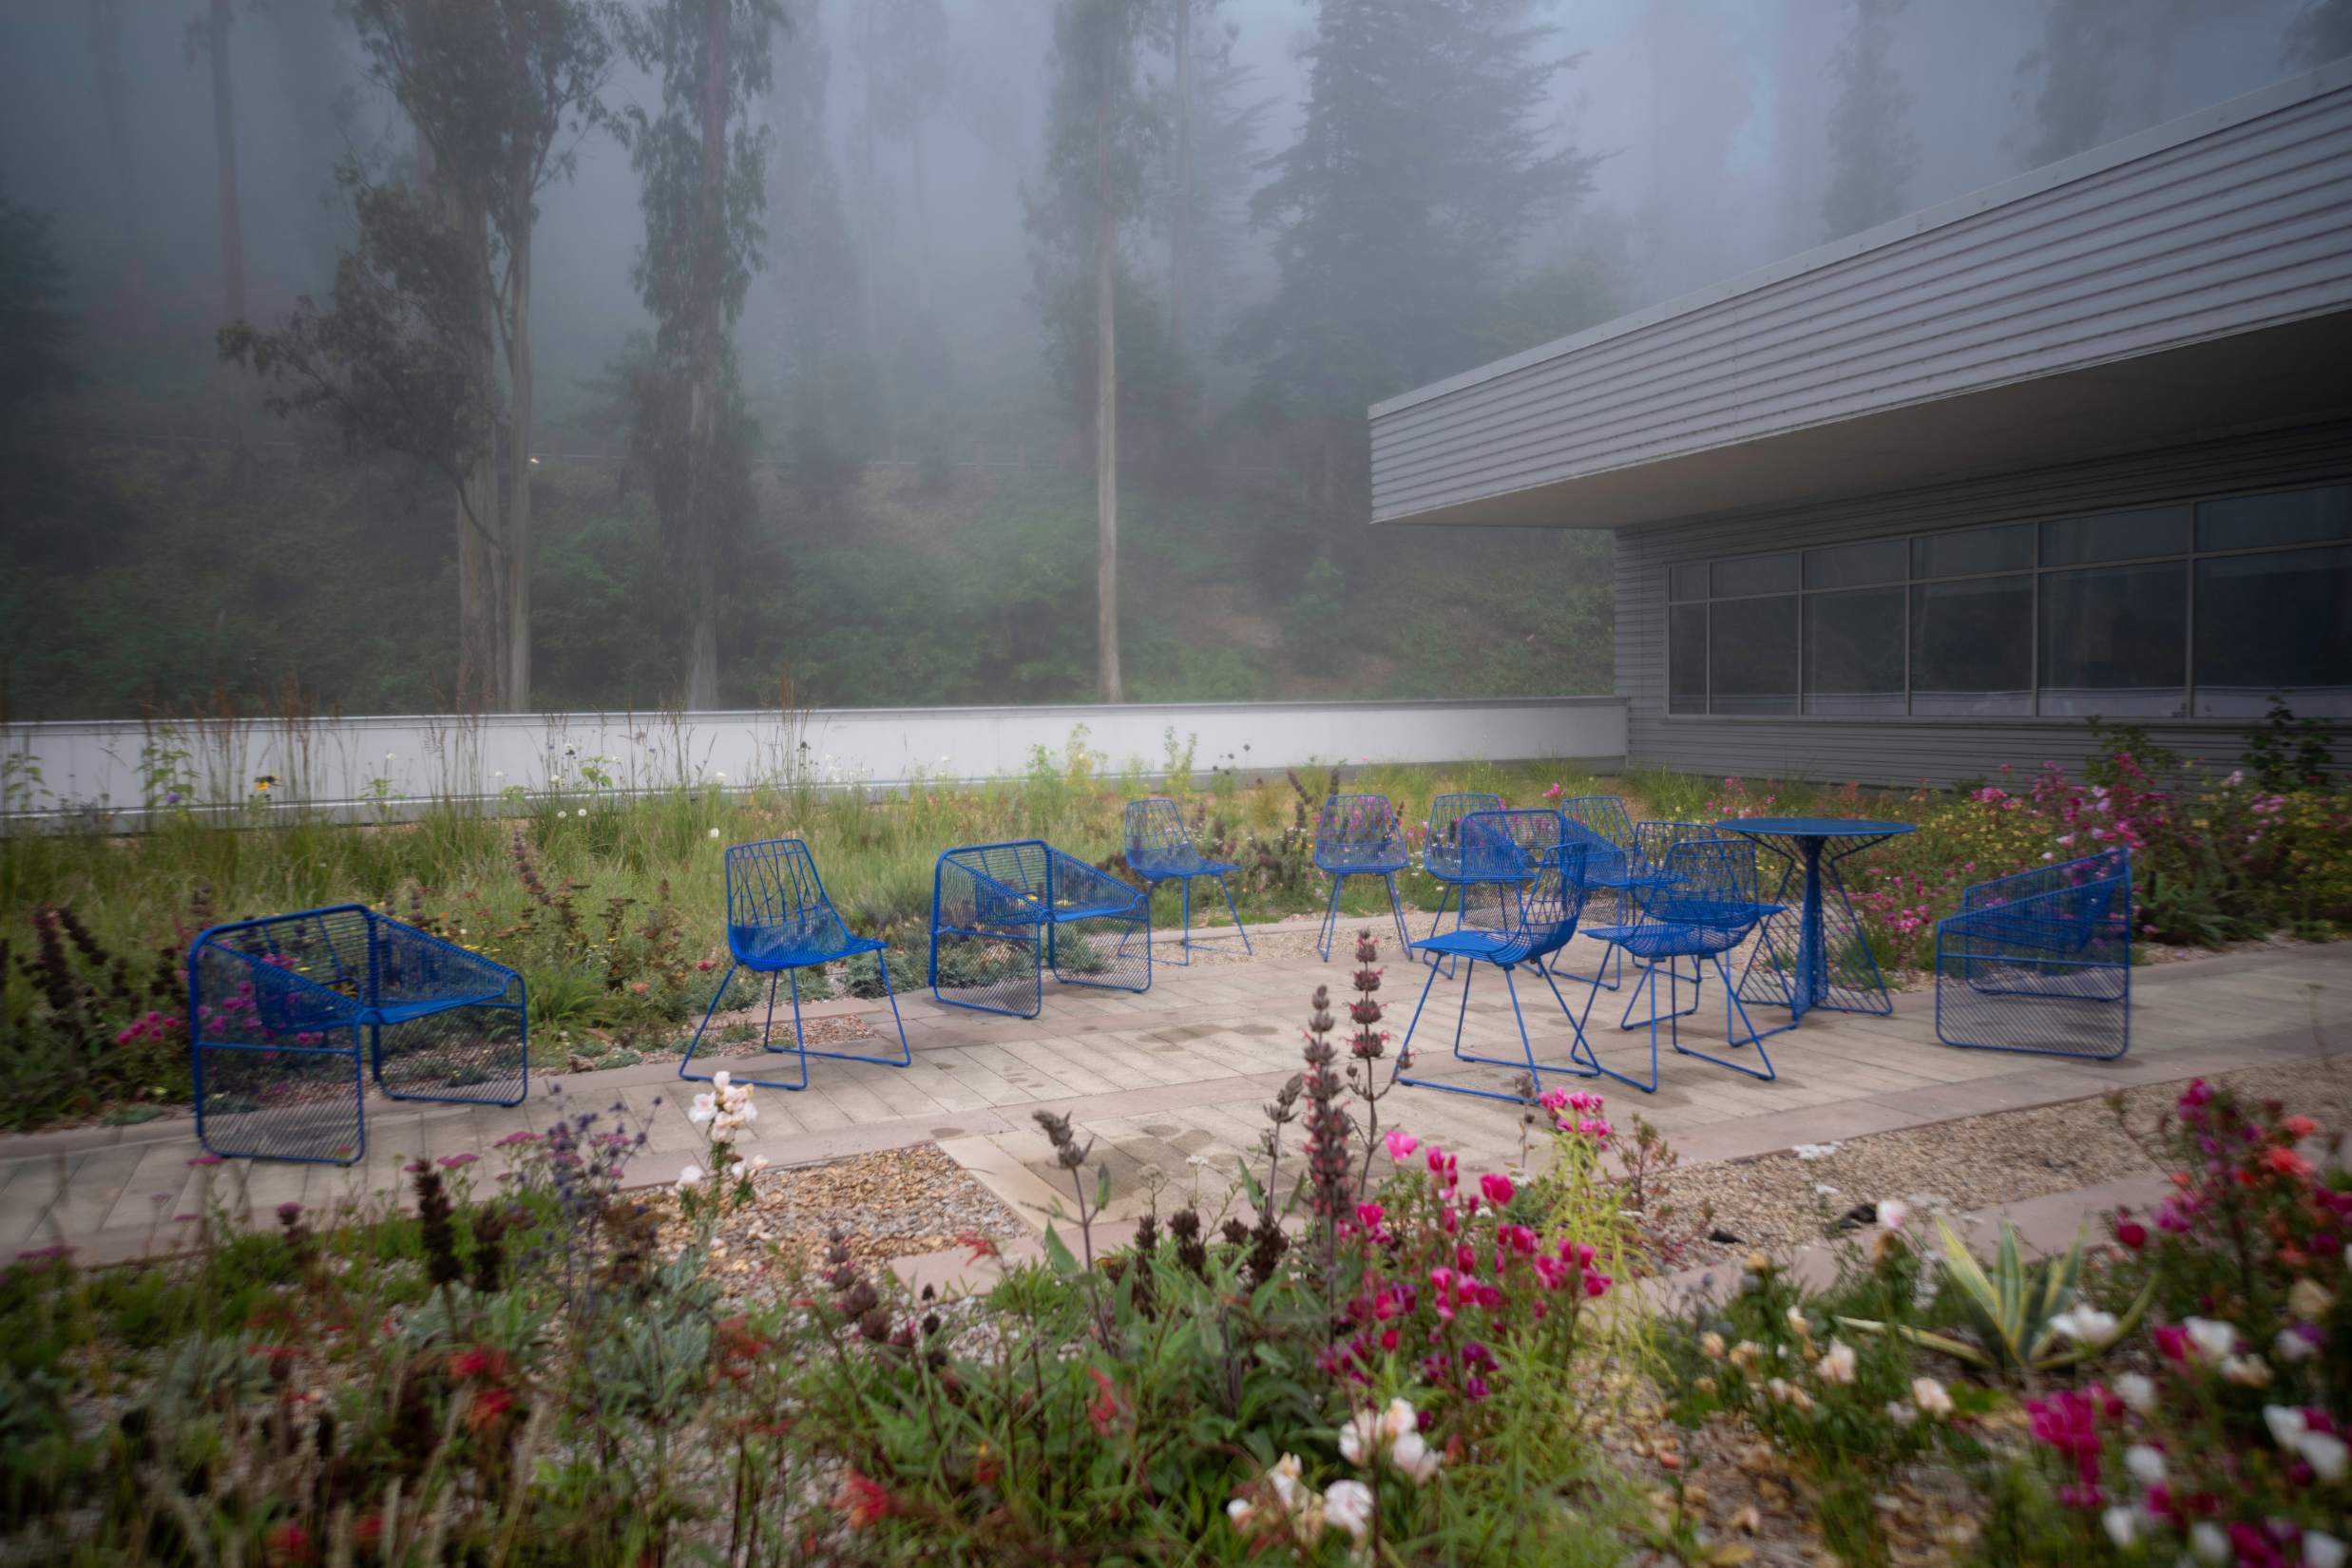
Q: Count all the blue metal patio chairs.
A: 12